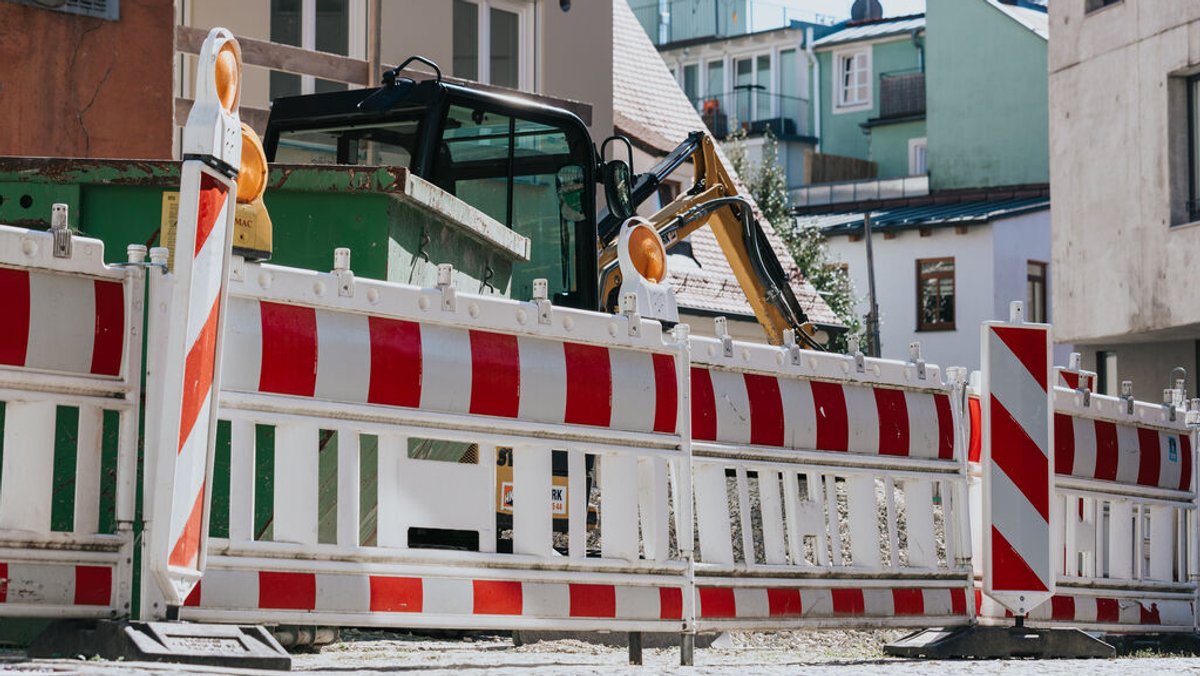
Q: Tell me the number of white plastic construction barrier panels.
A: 4